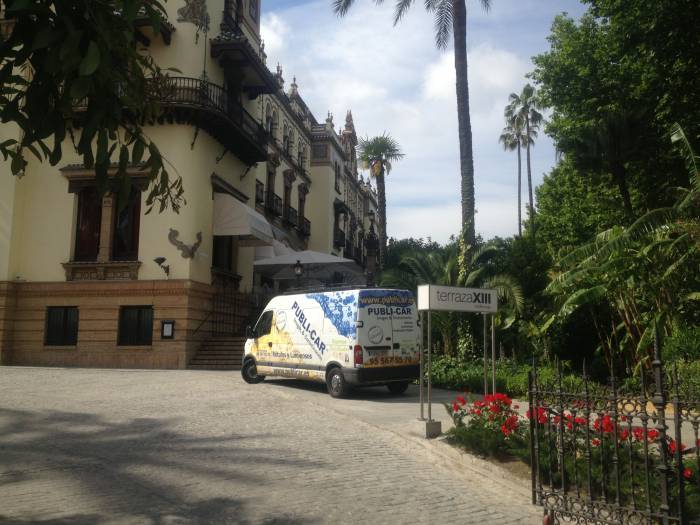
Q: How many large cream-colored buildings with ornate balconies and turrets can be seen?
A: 1